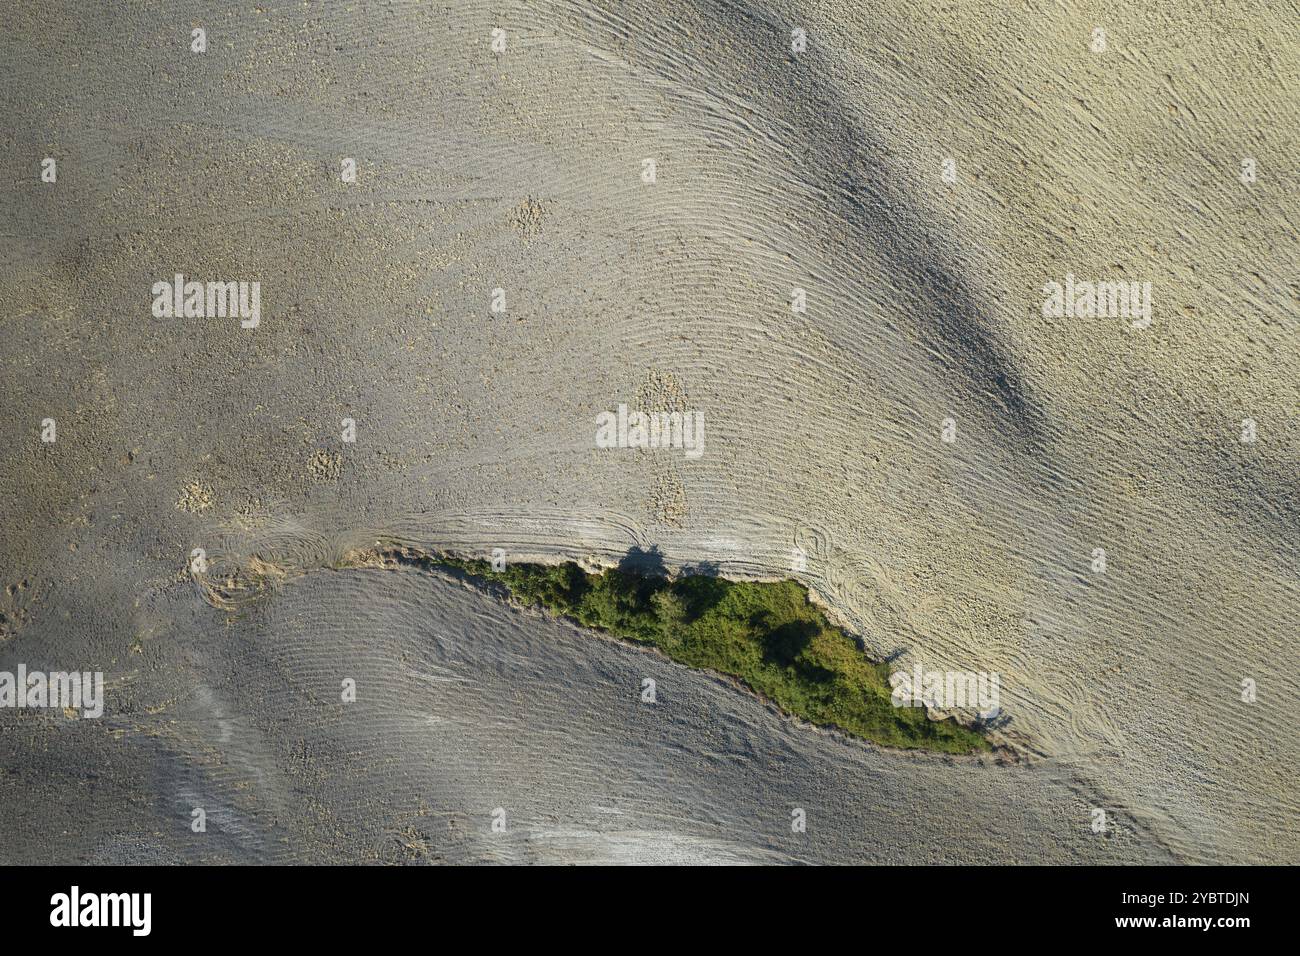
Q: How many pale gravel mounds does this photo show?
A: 5